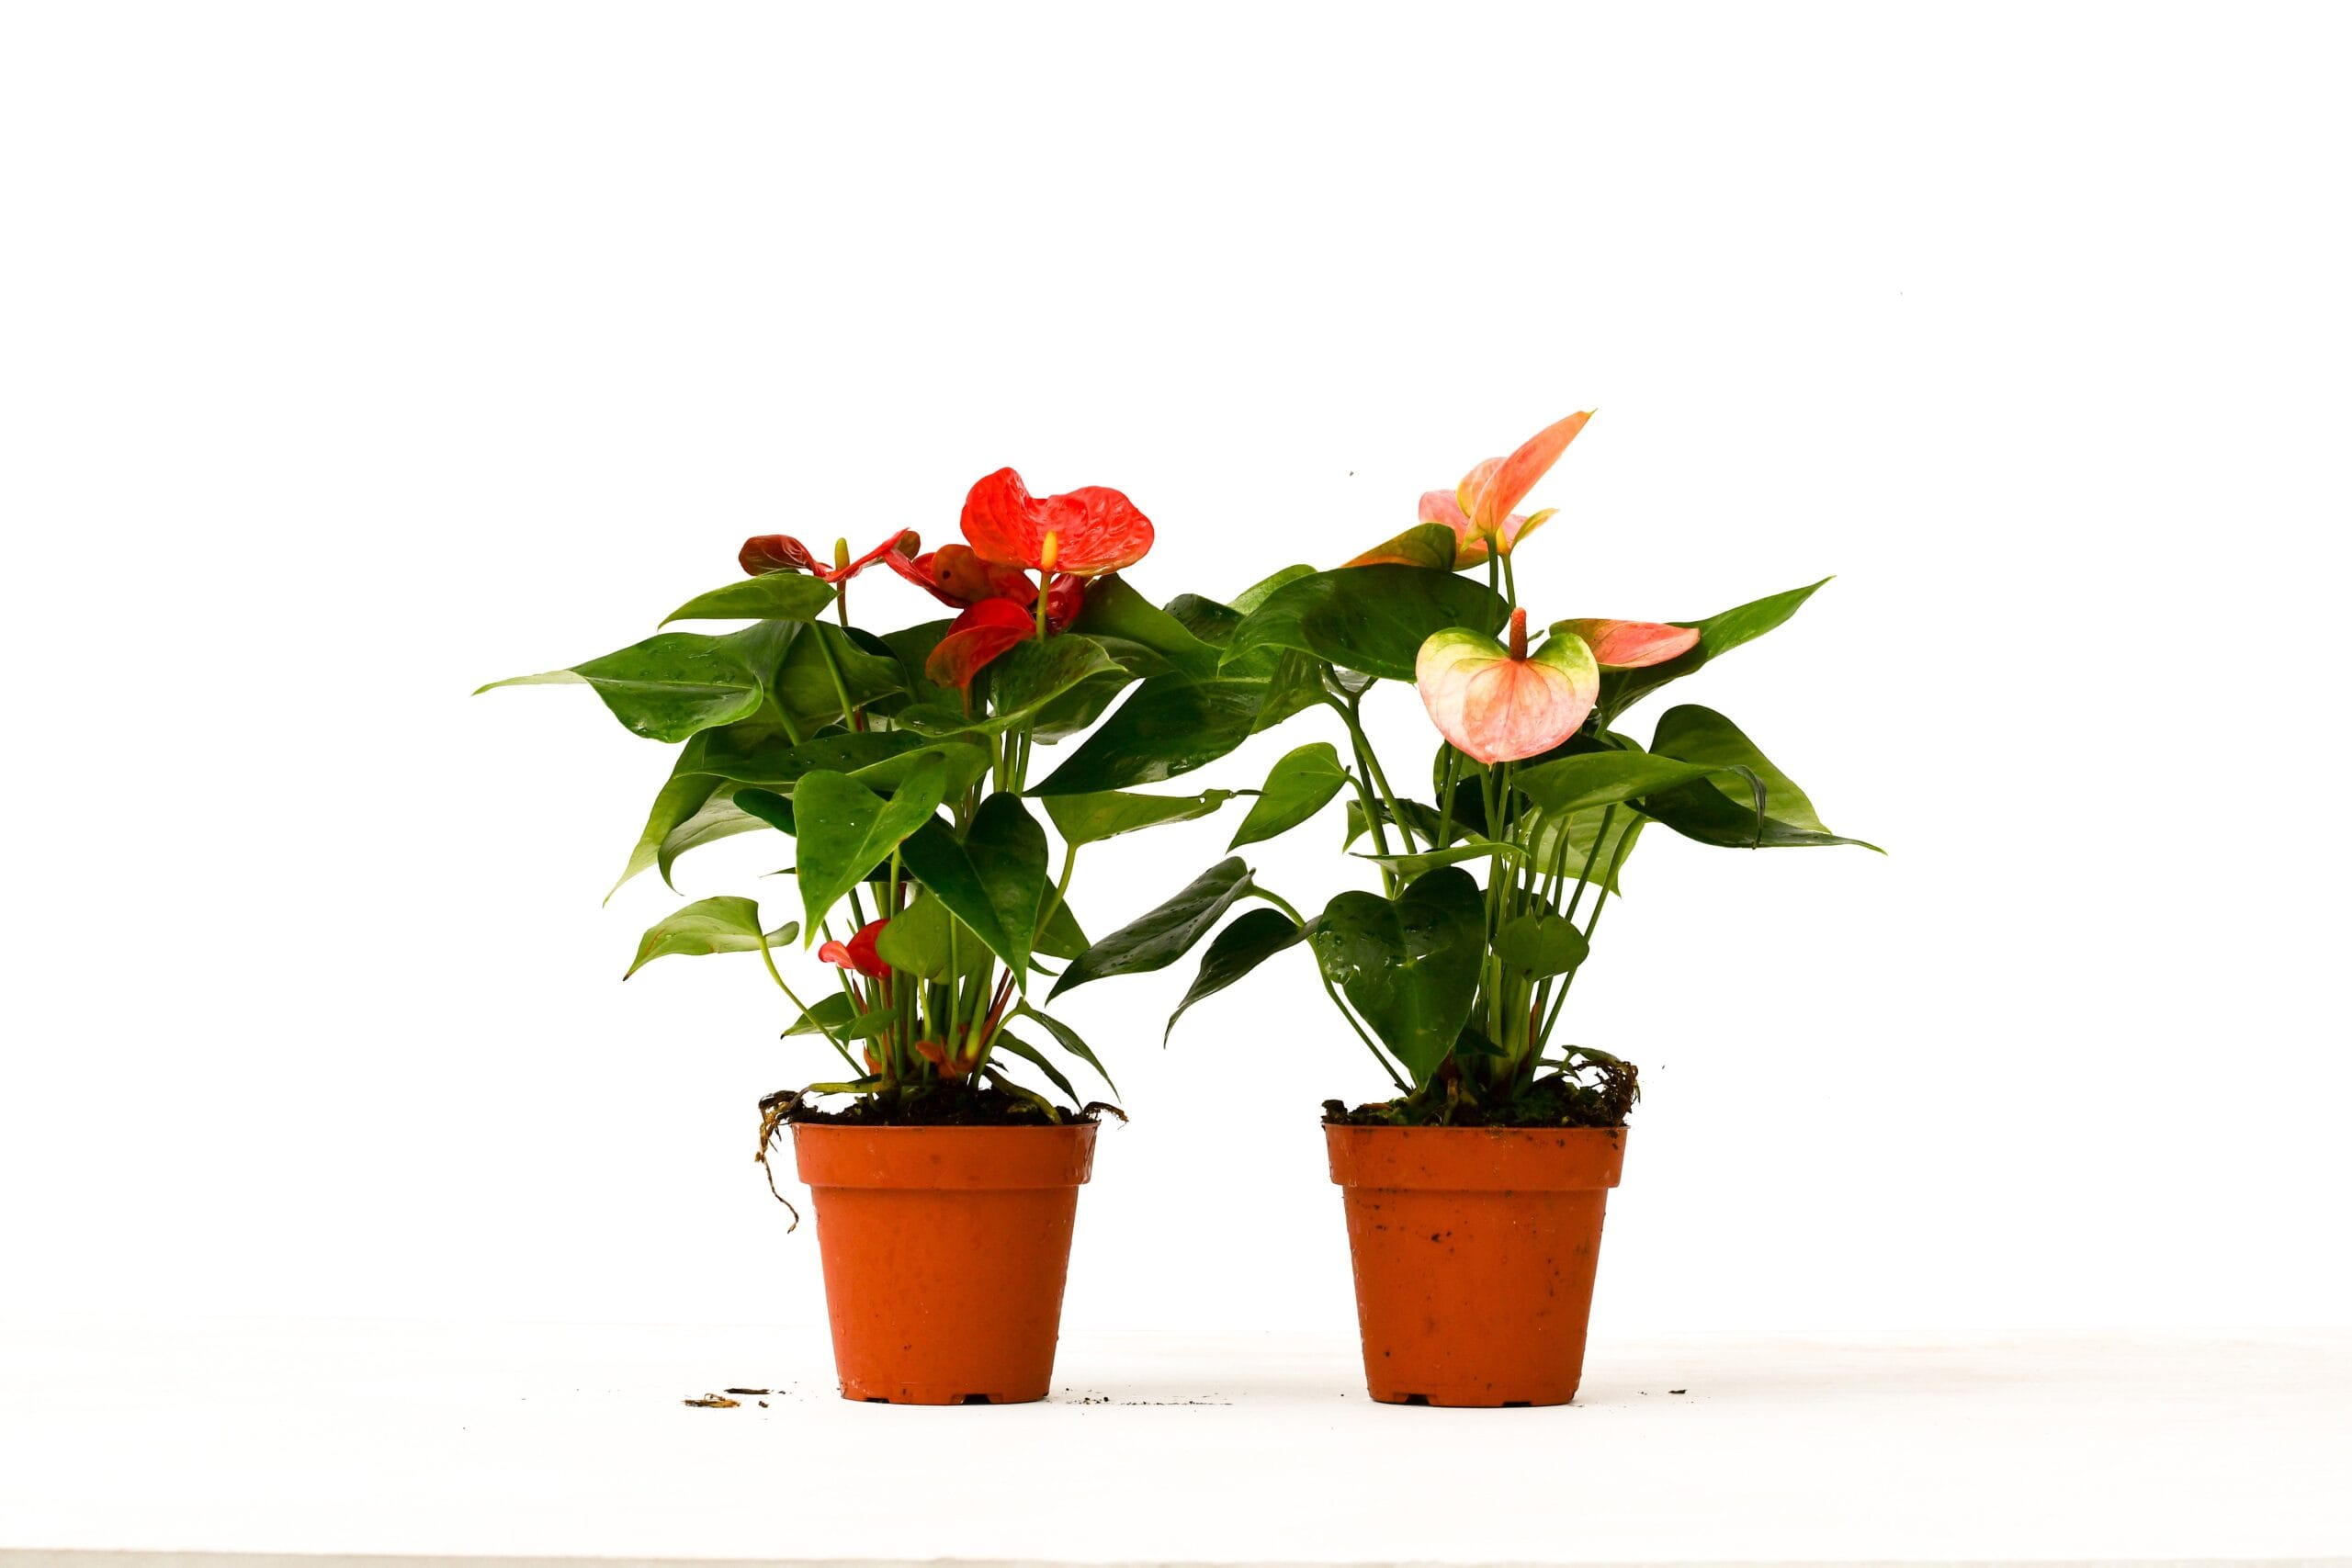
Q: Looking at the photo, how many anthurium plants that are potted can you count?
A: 2